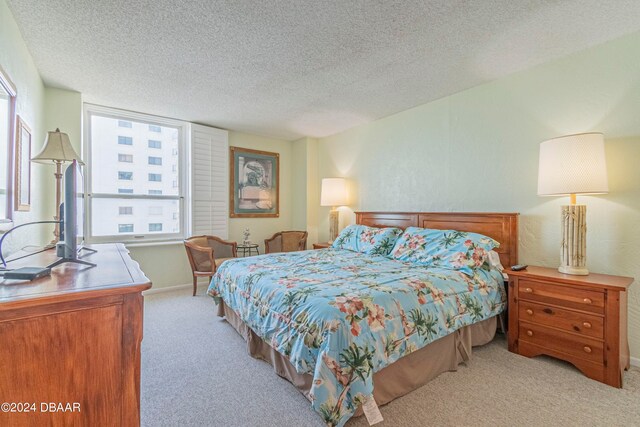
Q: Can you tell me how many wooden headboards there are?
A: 1